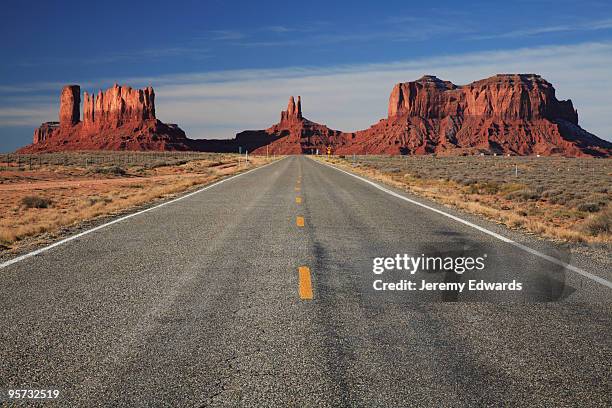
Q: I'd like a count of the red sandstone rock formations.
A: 3